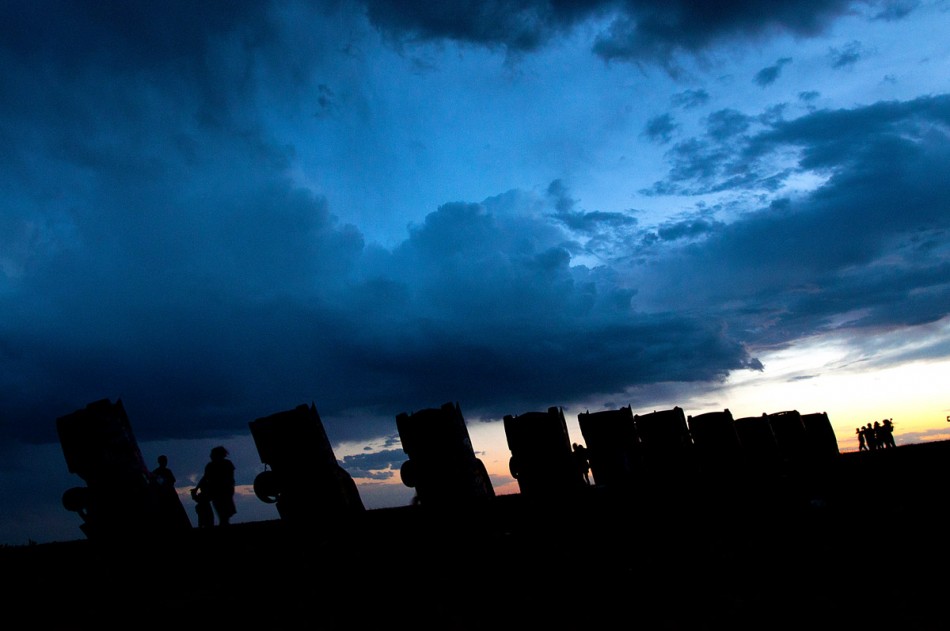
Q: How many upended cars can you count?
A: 10